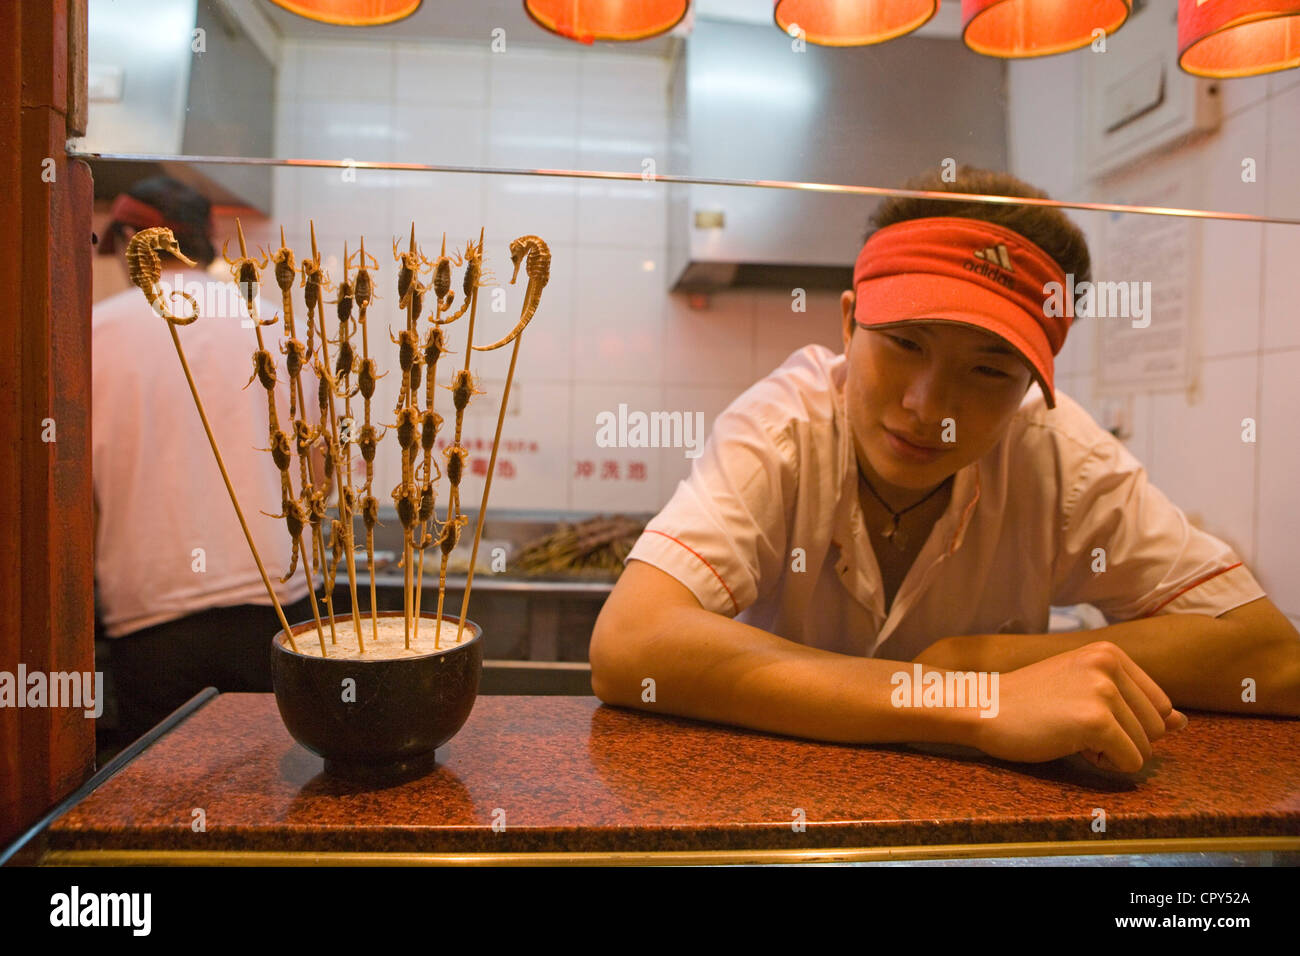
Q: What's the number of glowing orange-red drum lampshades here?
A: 5